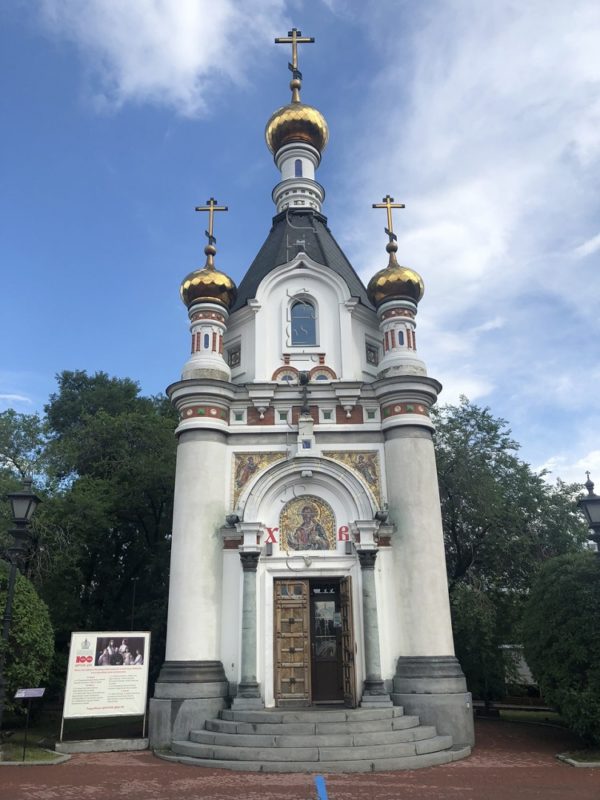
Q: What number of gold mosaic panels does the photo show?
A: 3